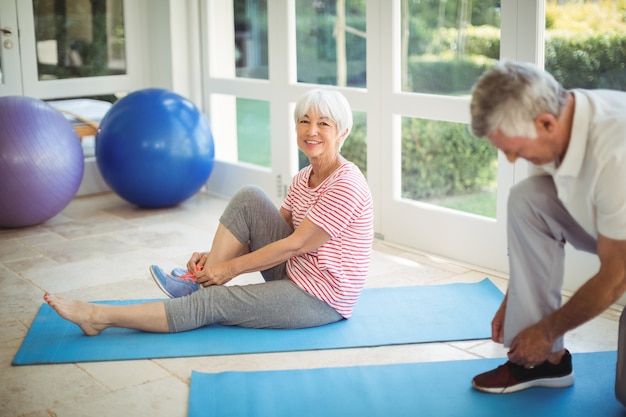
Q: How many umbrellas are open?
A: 0